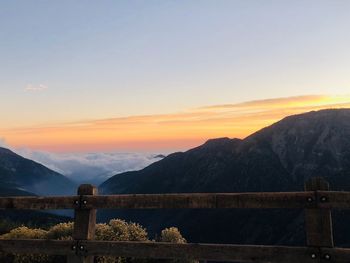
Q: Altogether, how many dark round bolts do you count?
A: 8